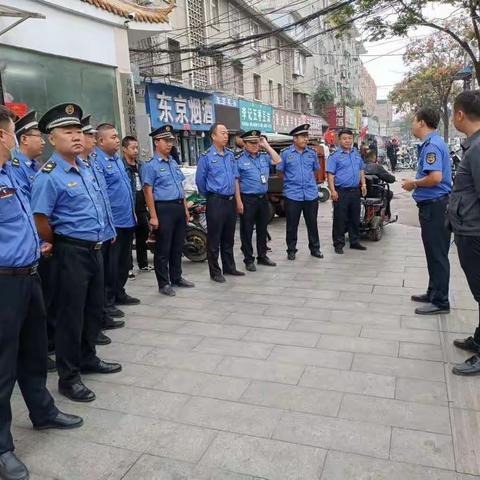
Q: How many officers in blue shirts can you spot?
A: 11